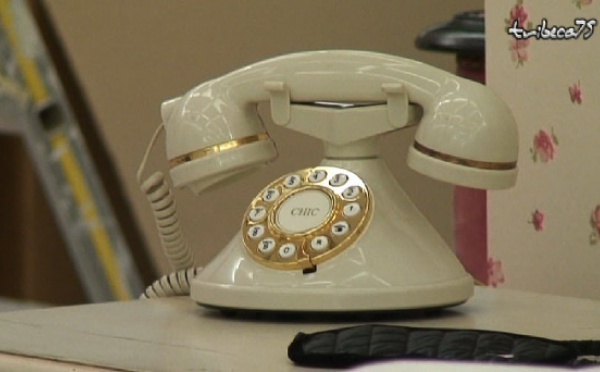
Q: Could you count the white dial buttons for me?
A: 12